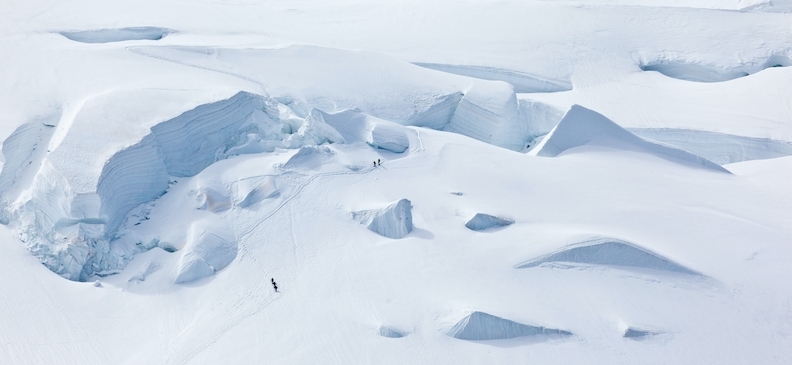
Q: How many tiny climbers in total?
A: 5